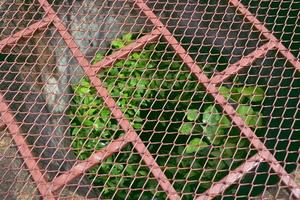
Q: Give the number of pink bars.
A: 9